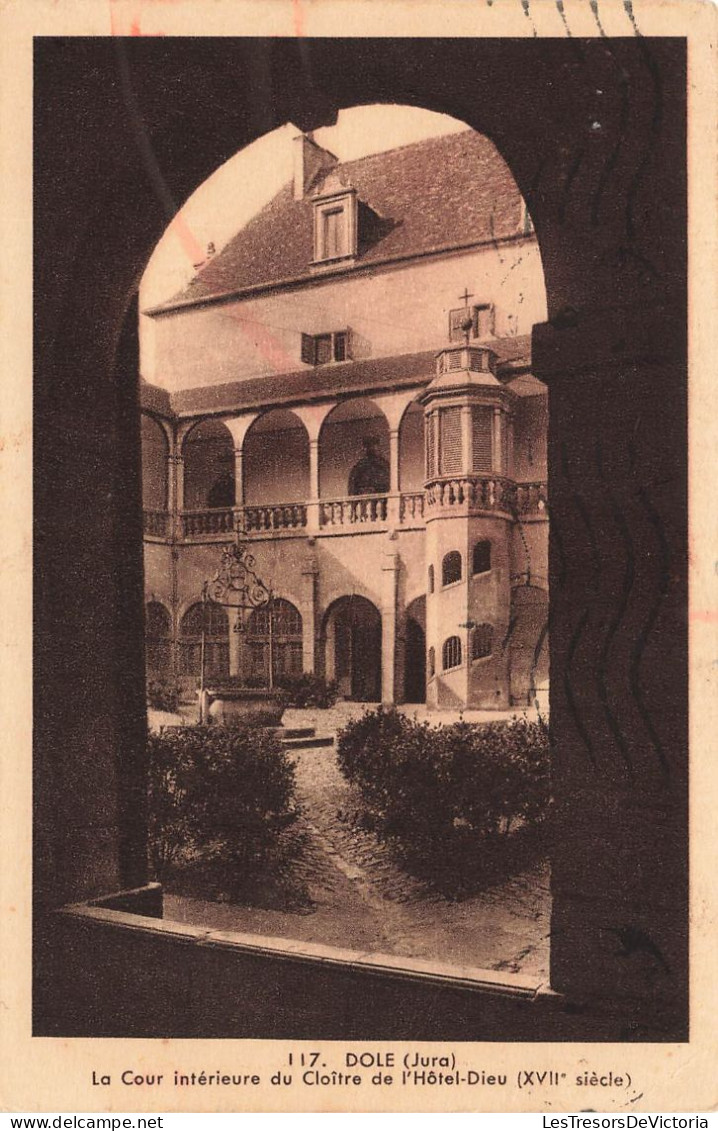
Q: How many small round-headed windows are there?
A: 6